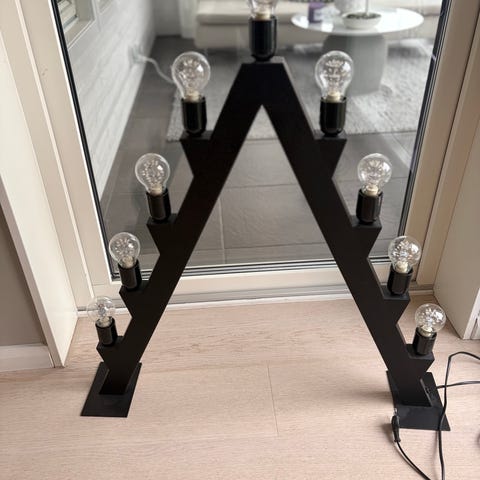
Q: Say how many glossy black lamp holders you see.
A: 9